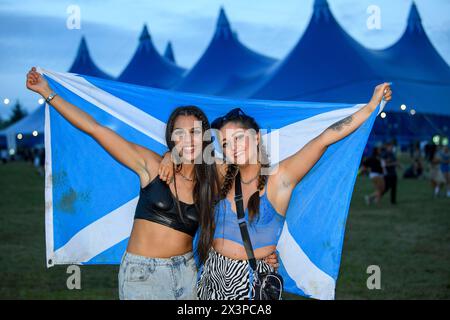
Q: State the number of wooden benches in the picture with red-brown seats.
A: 0